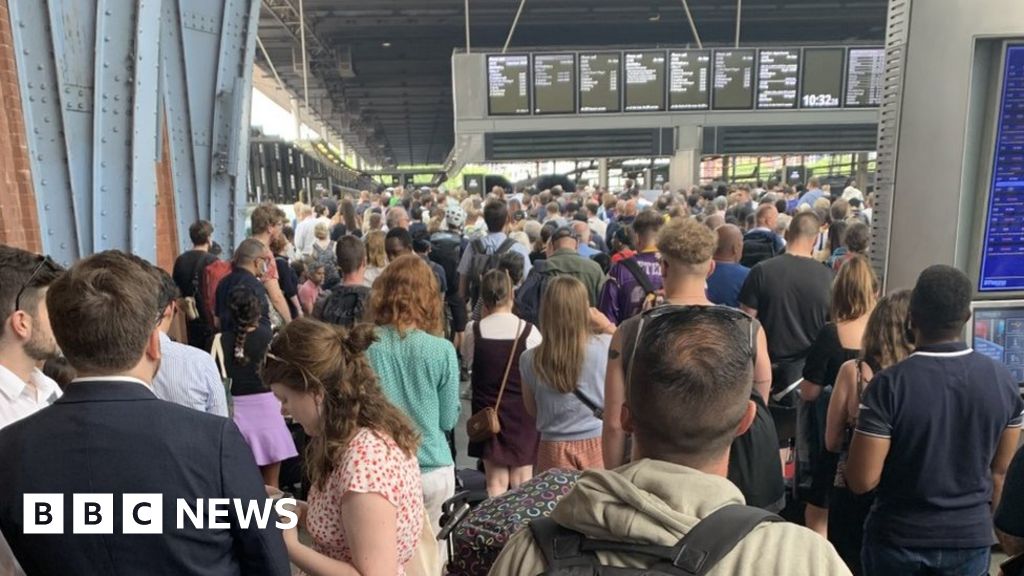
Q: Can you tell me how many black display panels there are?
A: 9